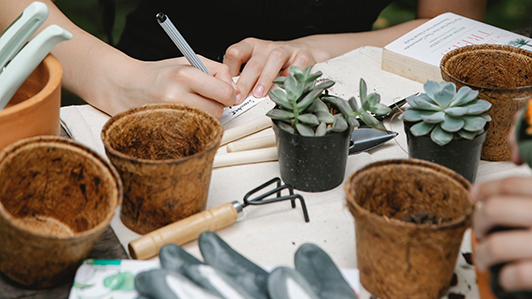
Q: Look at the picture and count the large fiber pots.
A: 4